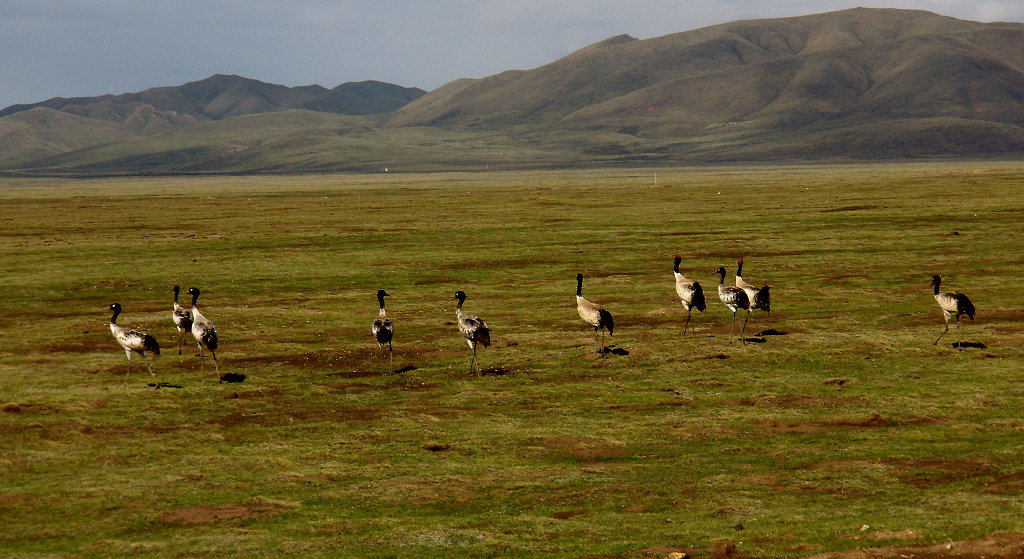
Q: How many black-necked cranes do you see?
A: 10